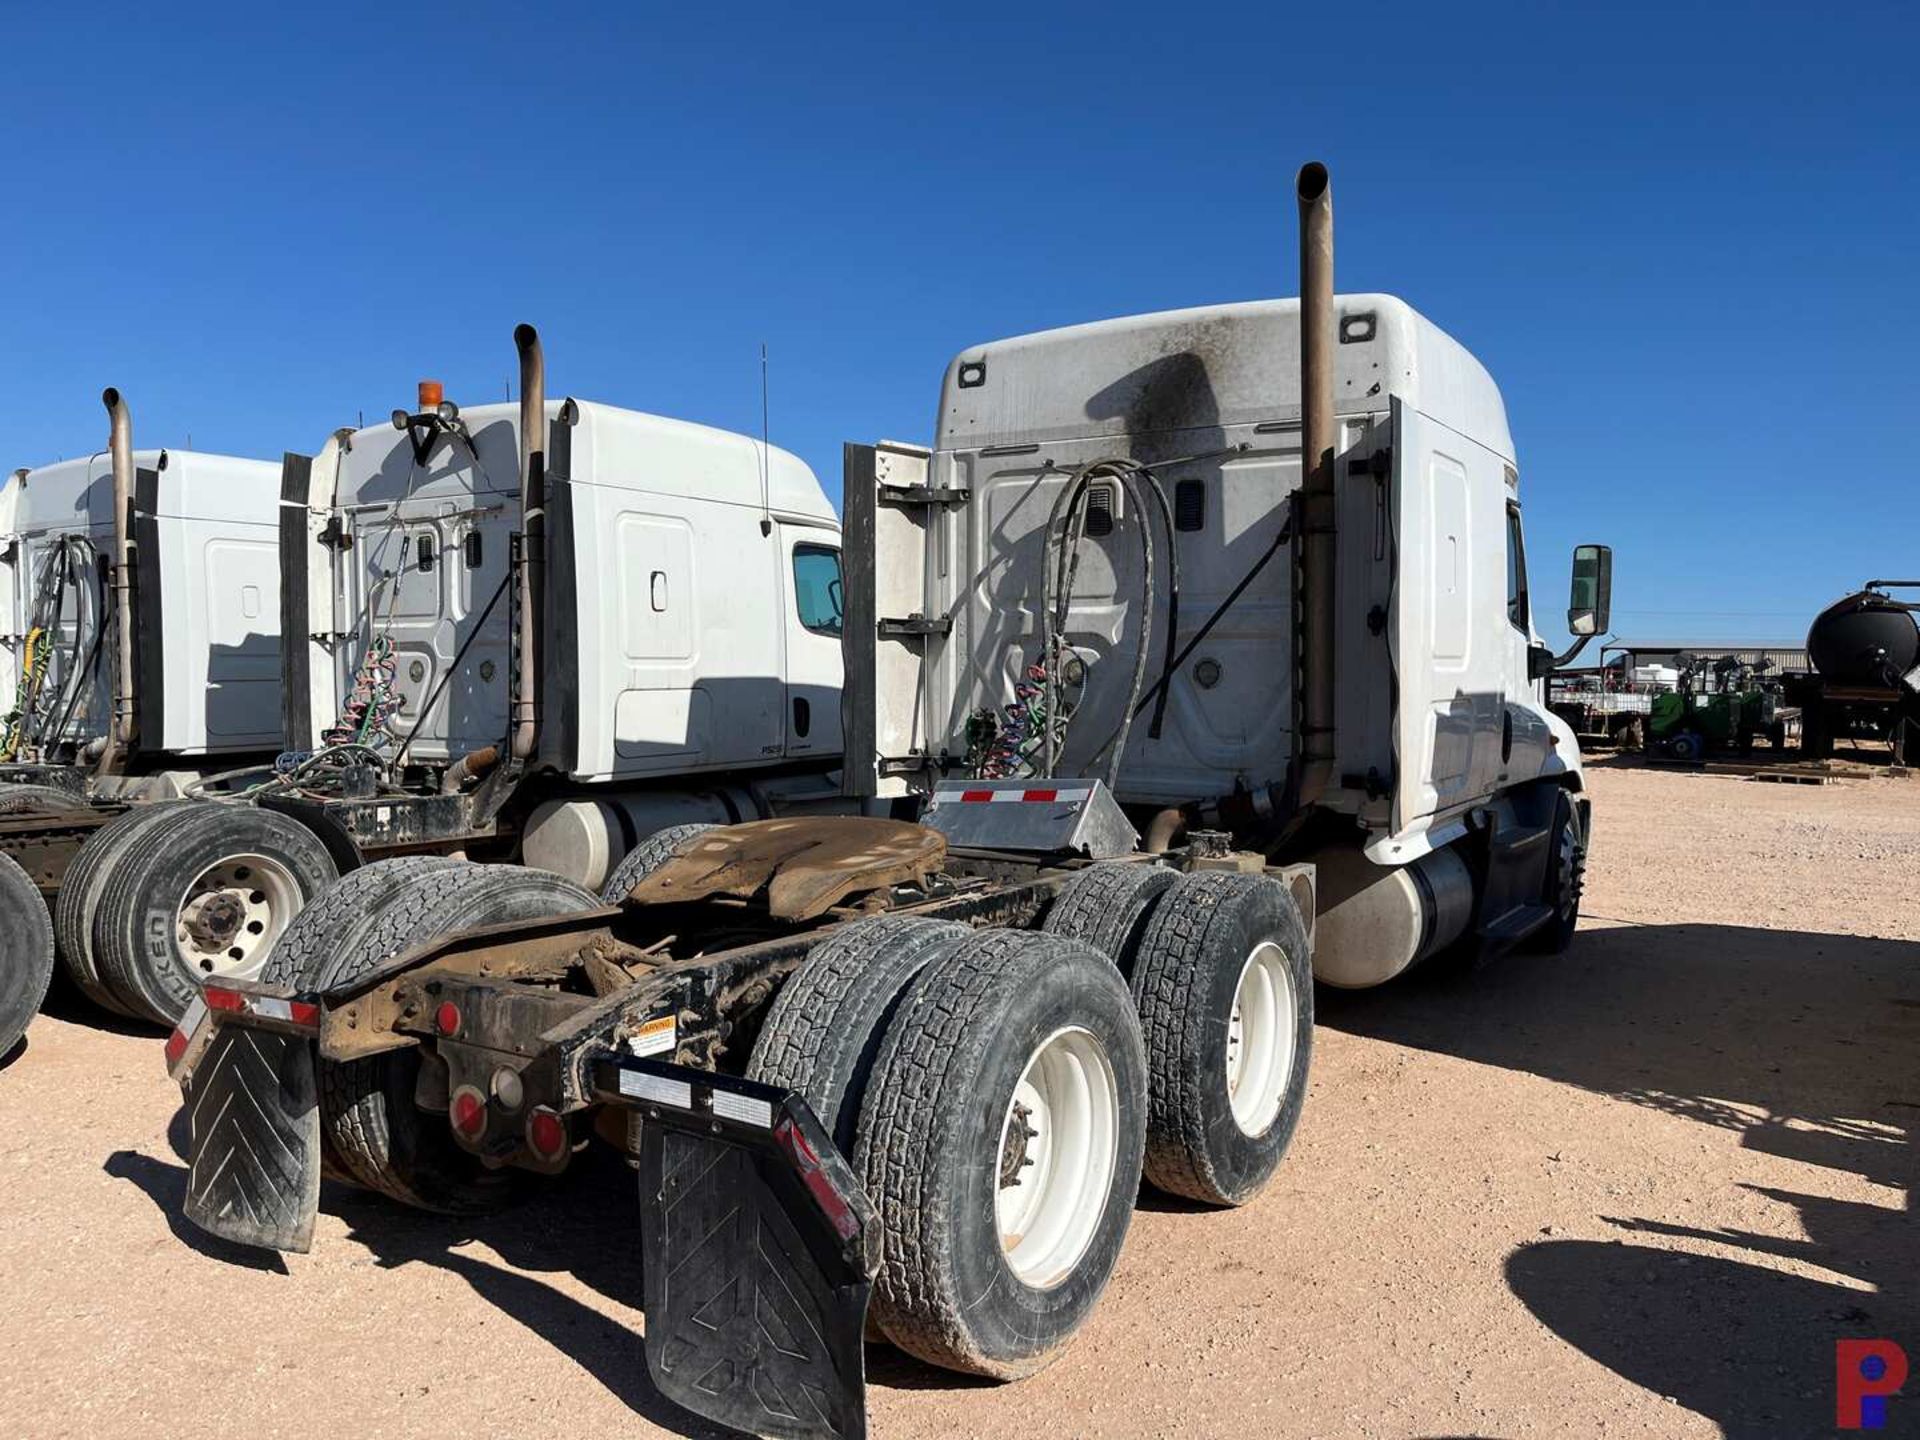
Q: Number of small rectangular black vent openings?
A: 4